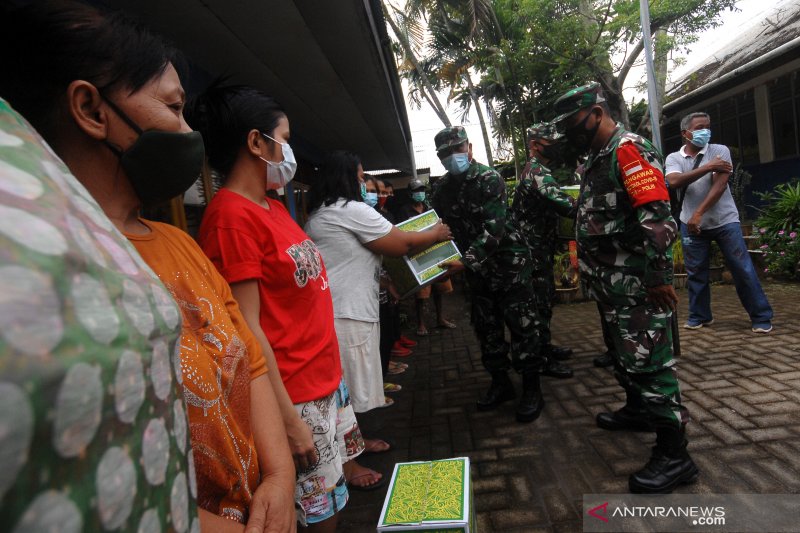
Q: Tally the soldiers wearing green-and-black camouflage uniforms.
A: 3